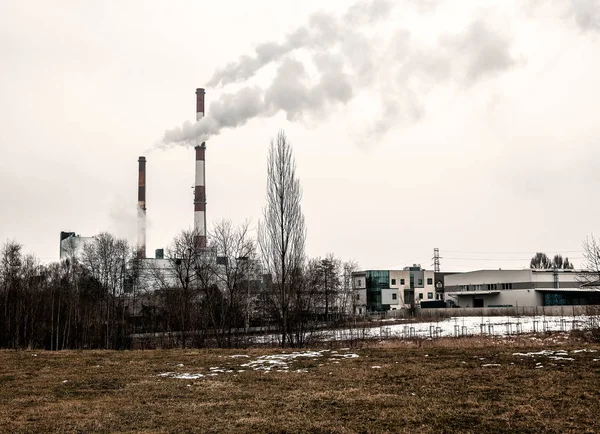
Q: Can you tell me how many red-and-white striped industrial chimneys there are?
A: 2